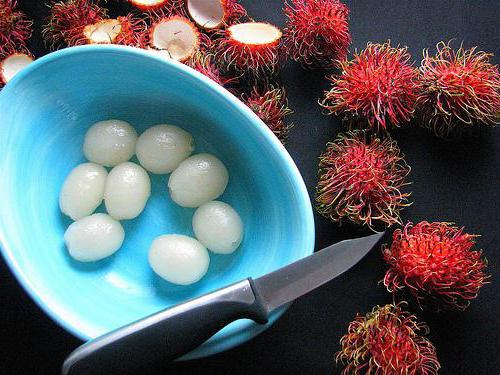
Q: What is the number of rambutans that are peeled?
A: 8